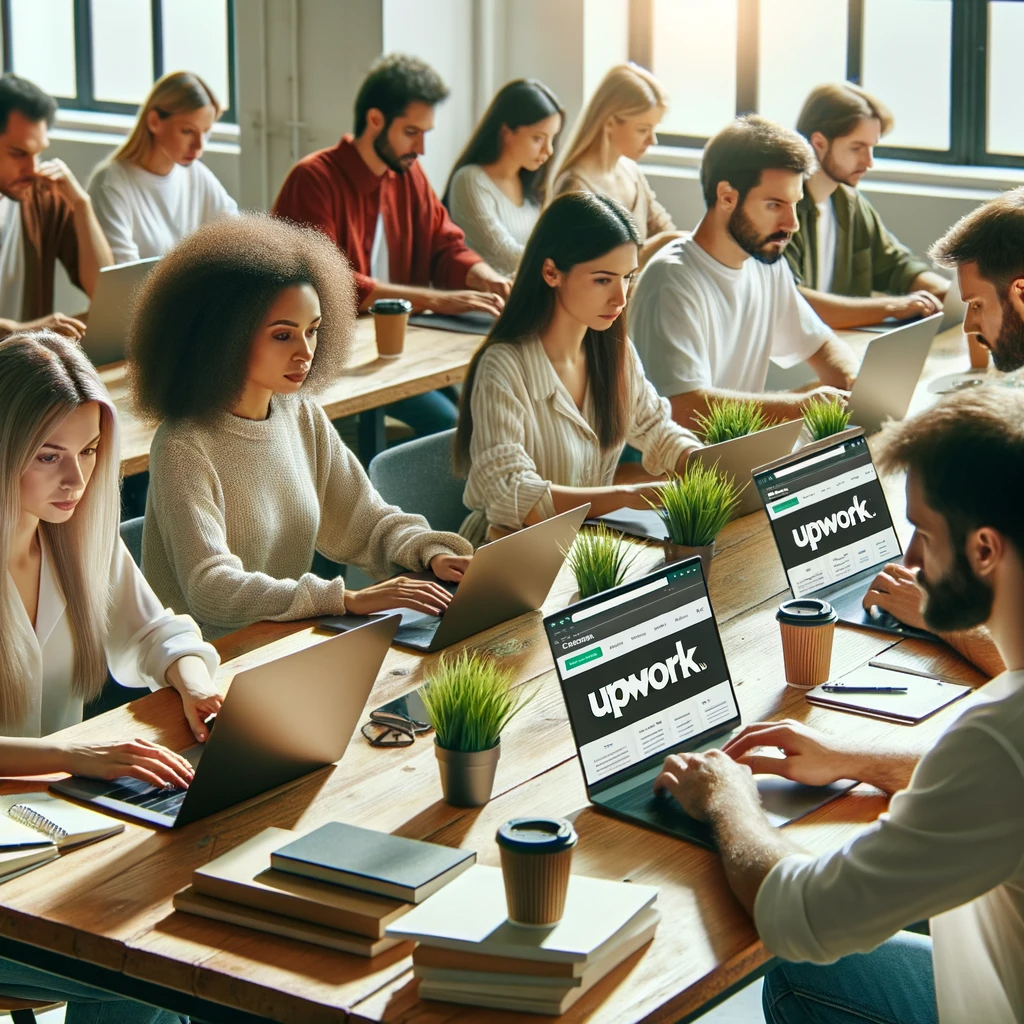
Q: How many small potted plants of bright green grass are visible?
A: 5